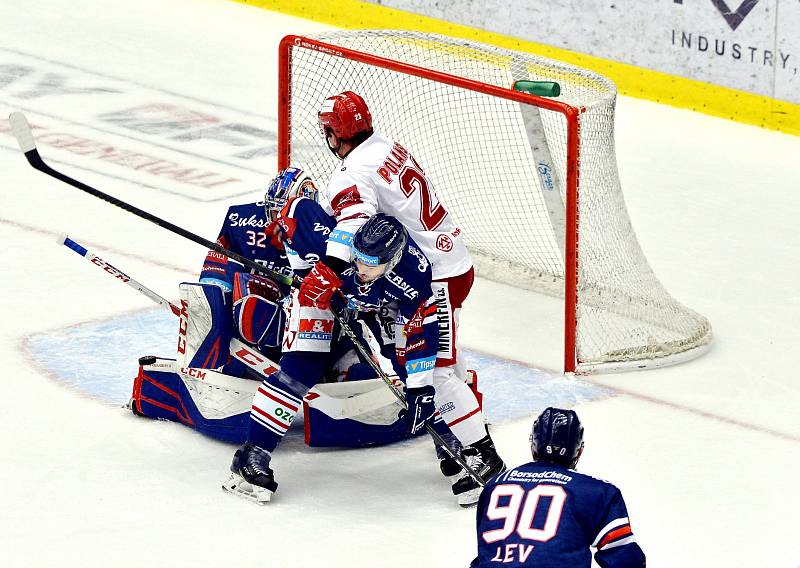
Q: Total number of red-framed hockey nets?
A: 1